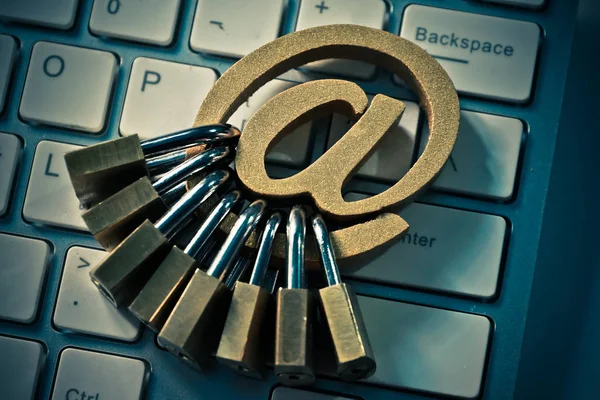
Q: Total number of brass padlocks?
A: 8